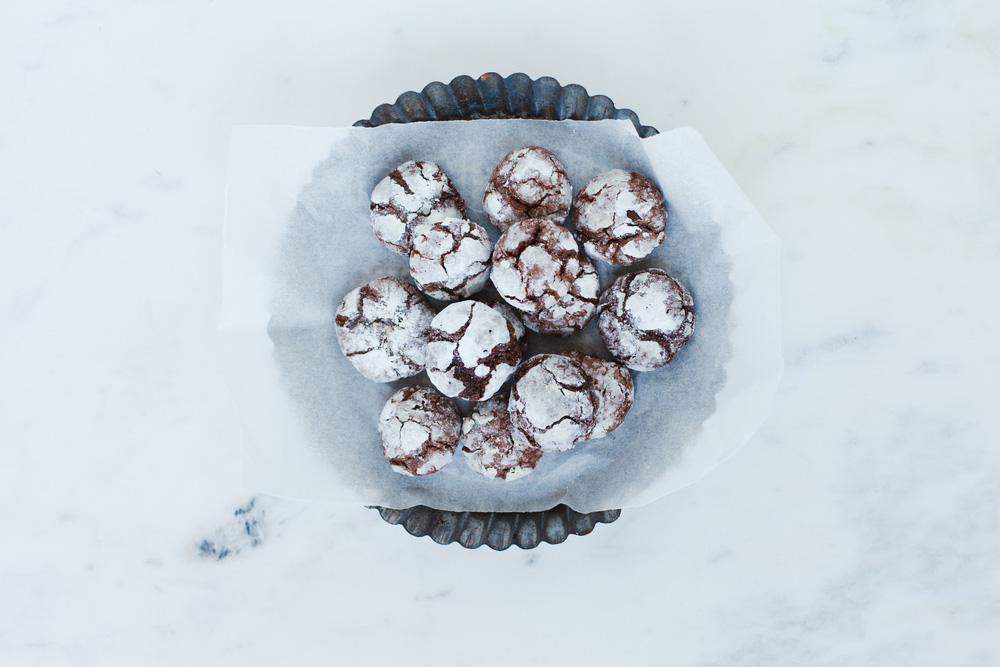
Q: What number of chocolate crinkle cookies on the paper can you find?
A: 12